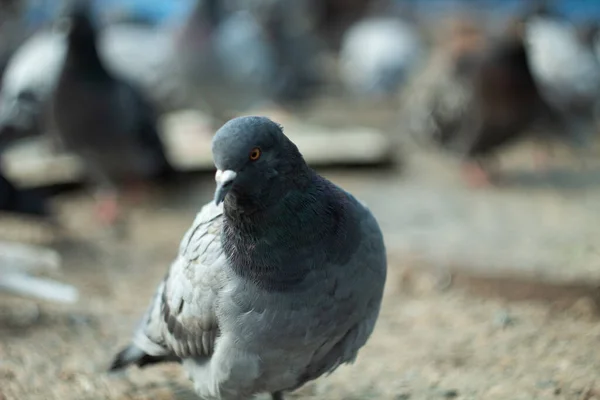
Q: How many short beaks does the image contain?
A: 1